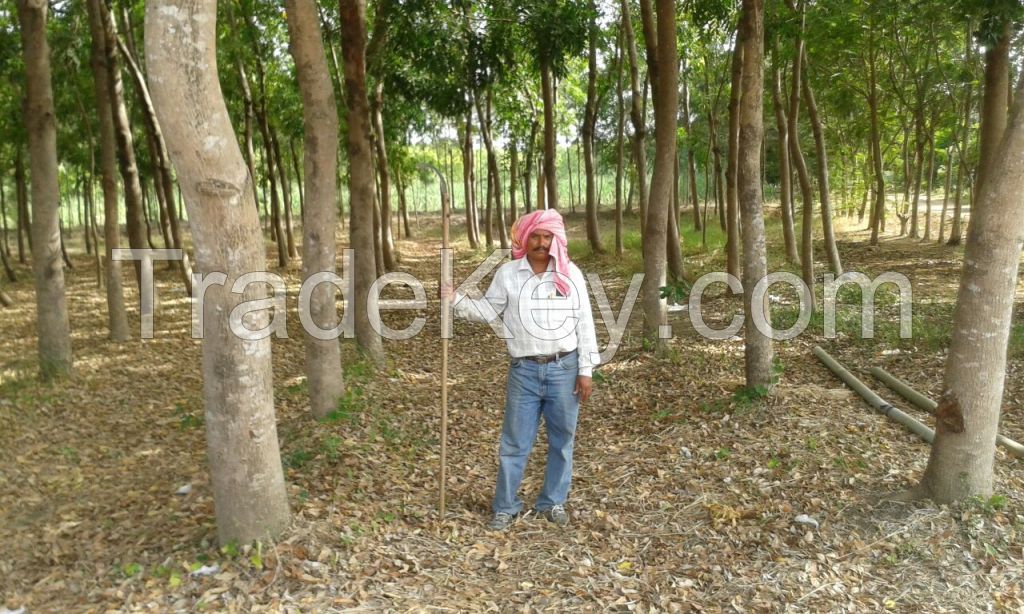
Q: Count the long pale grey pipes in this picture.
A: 2